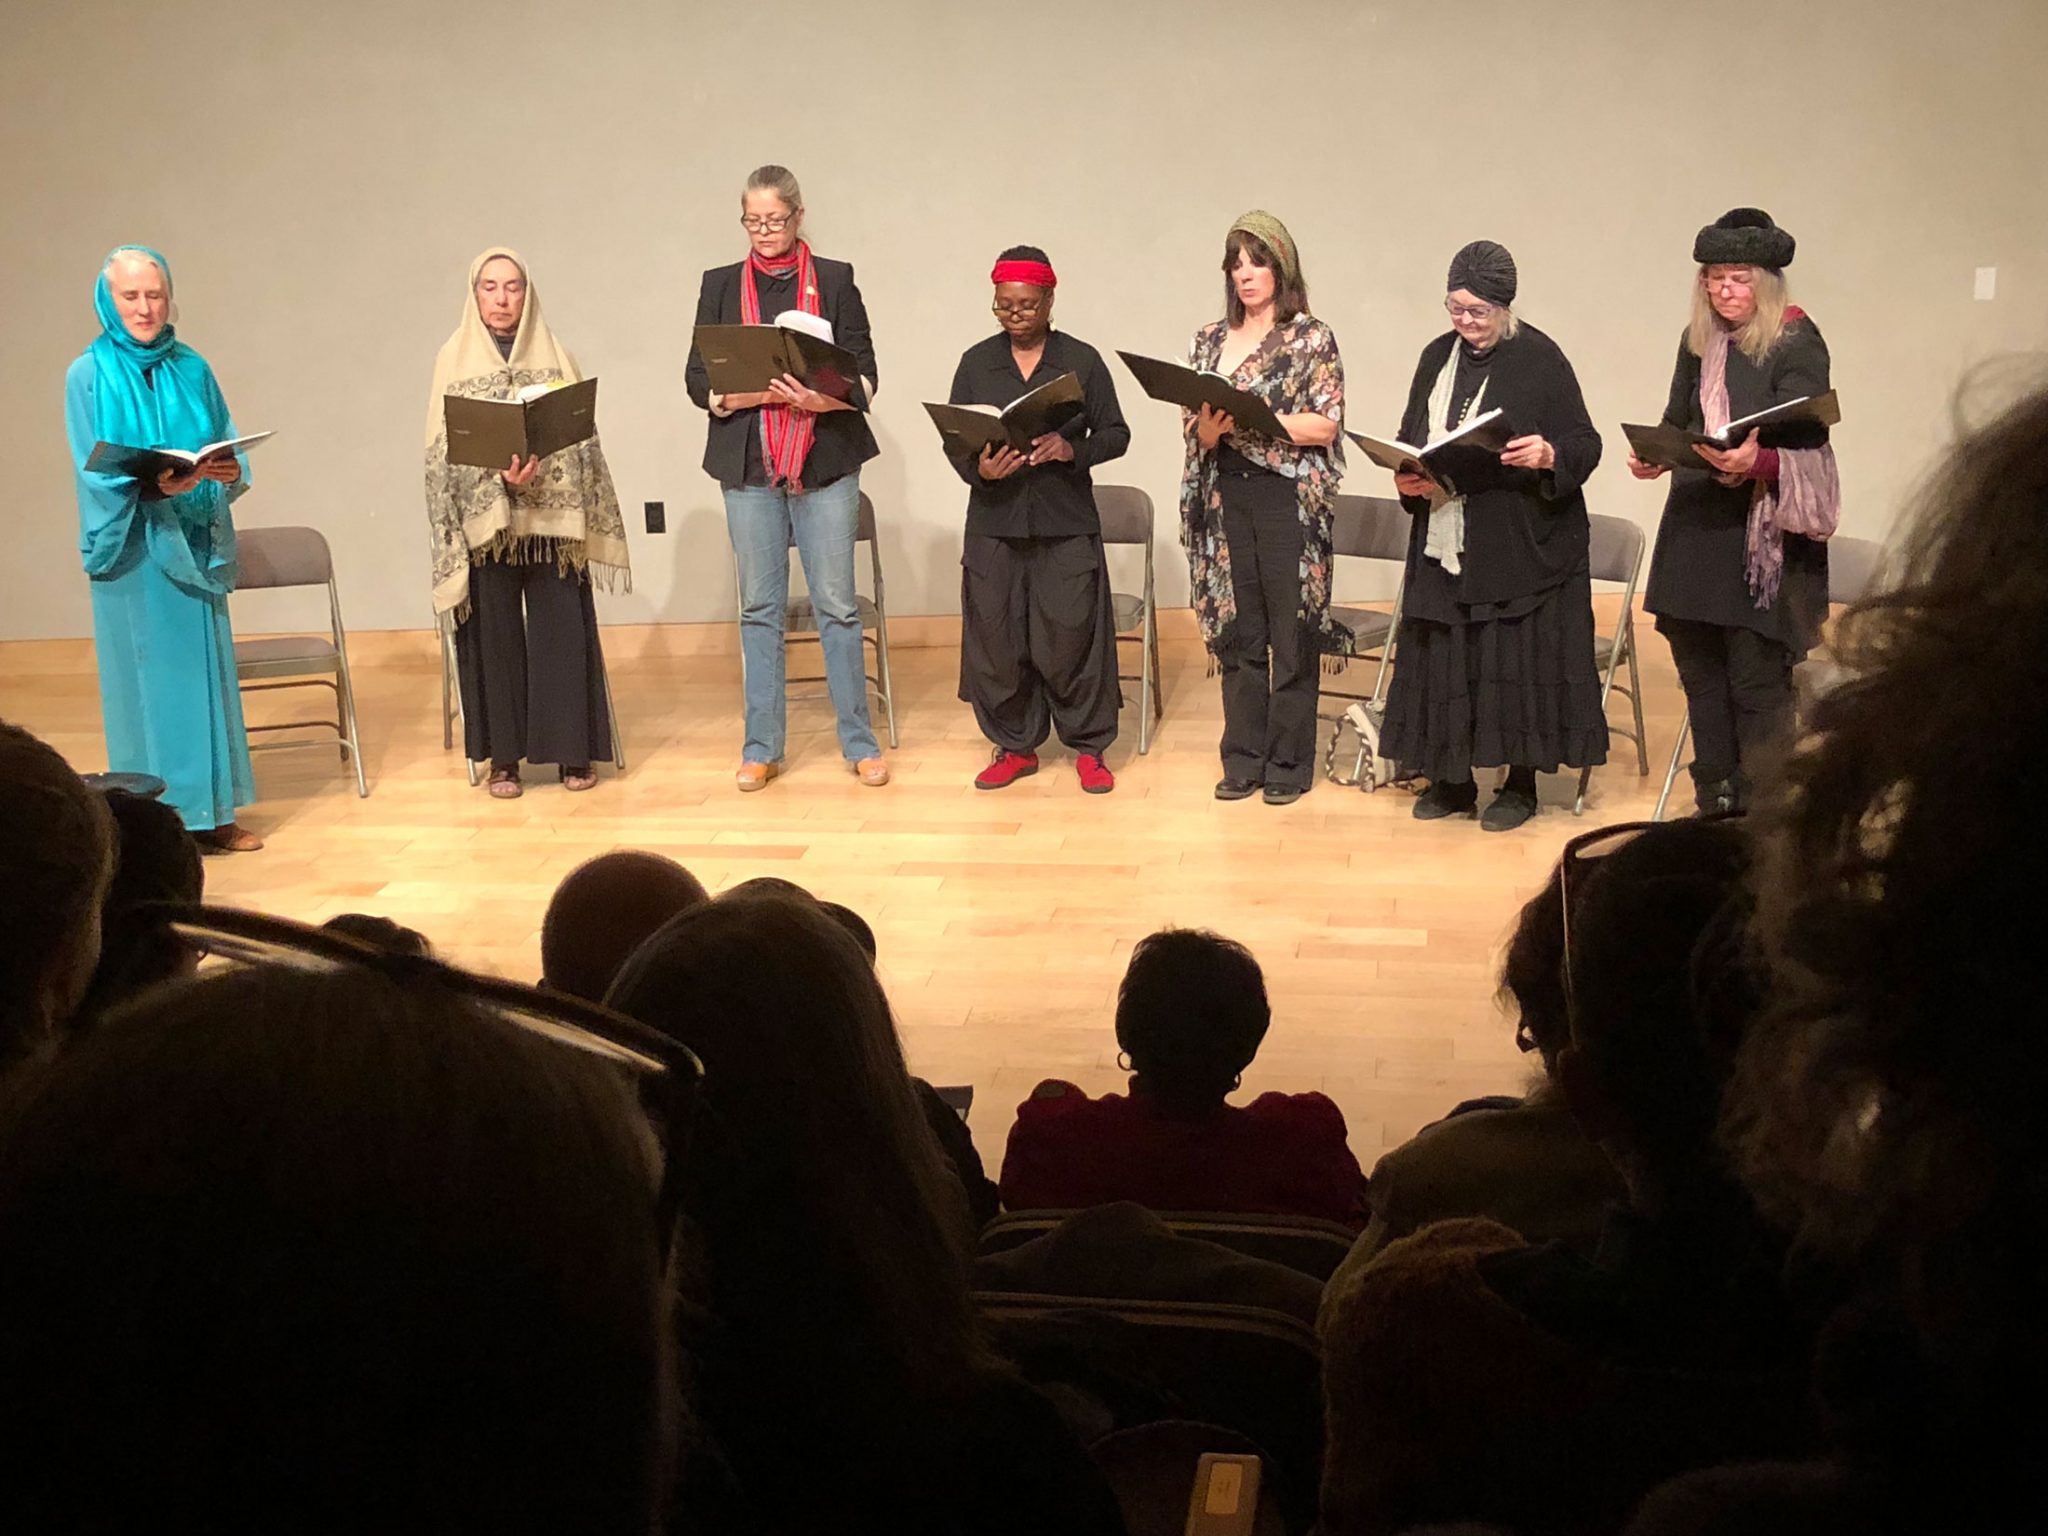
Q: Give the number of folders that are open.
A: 7